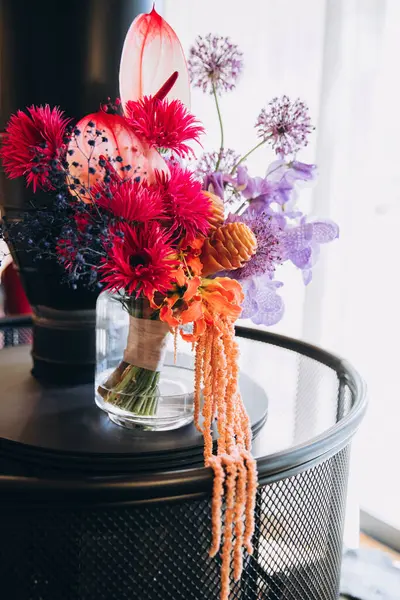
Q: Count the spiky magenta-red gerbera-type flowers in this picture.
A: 5